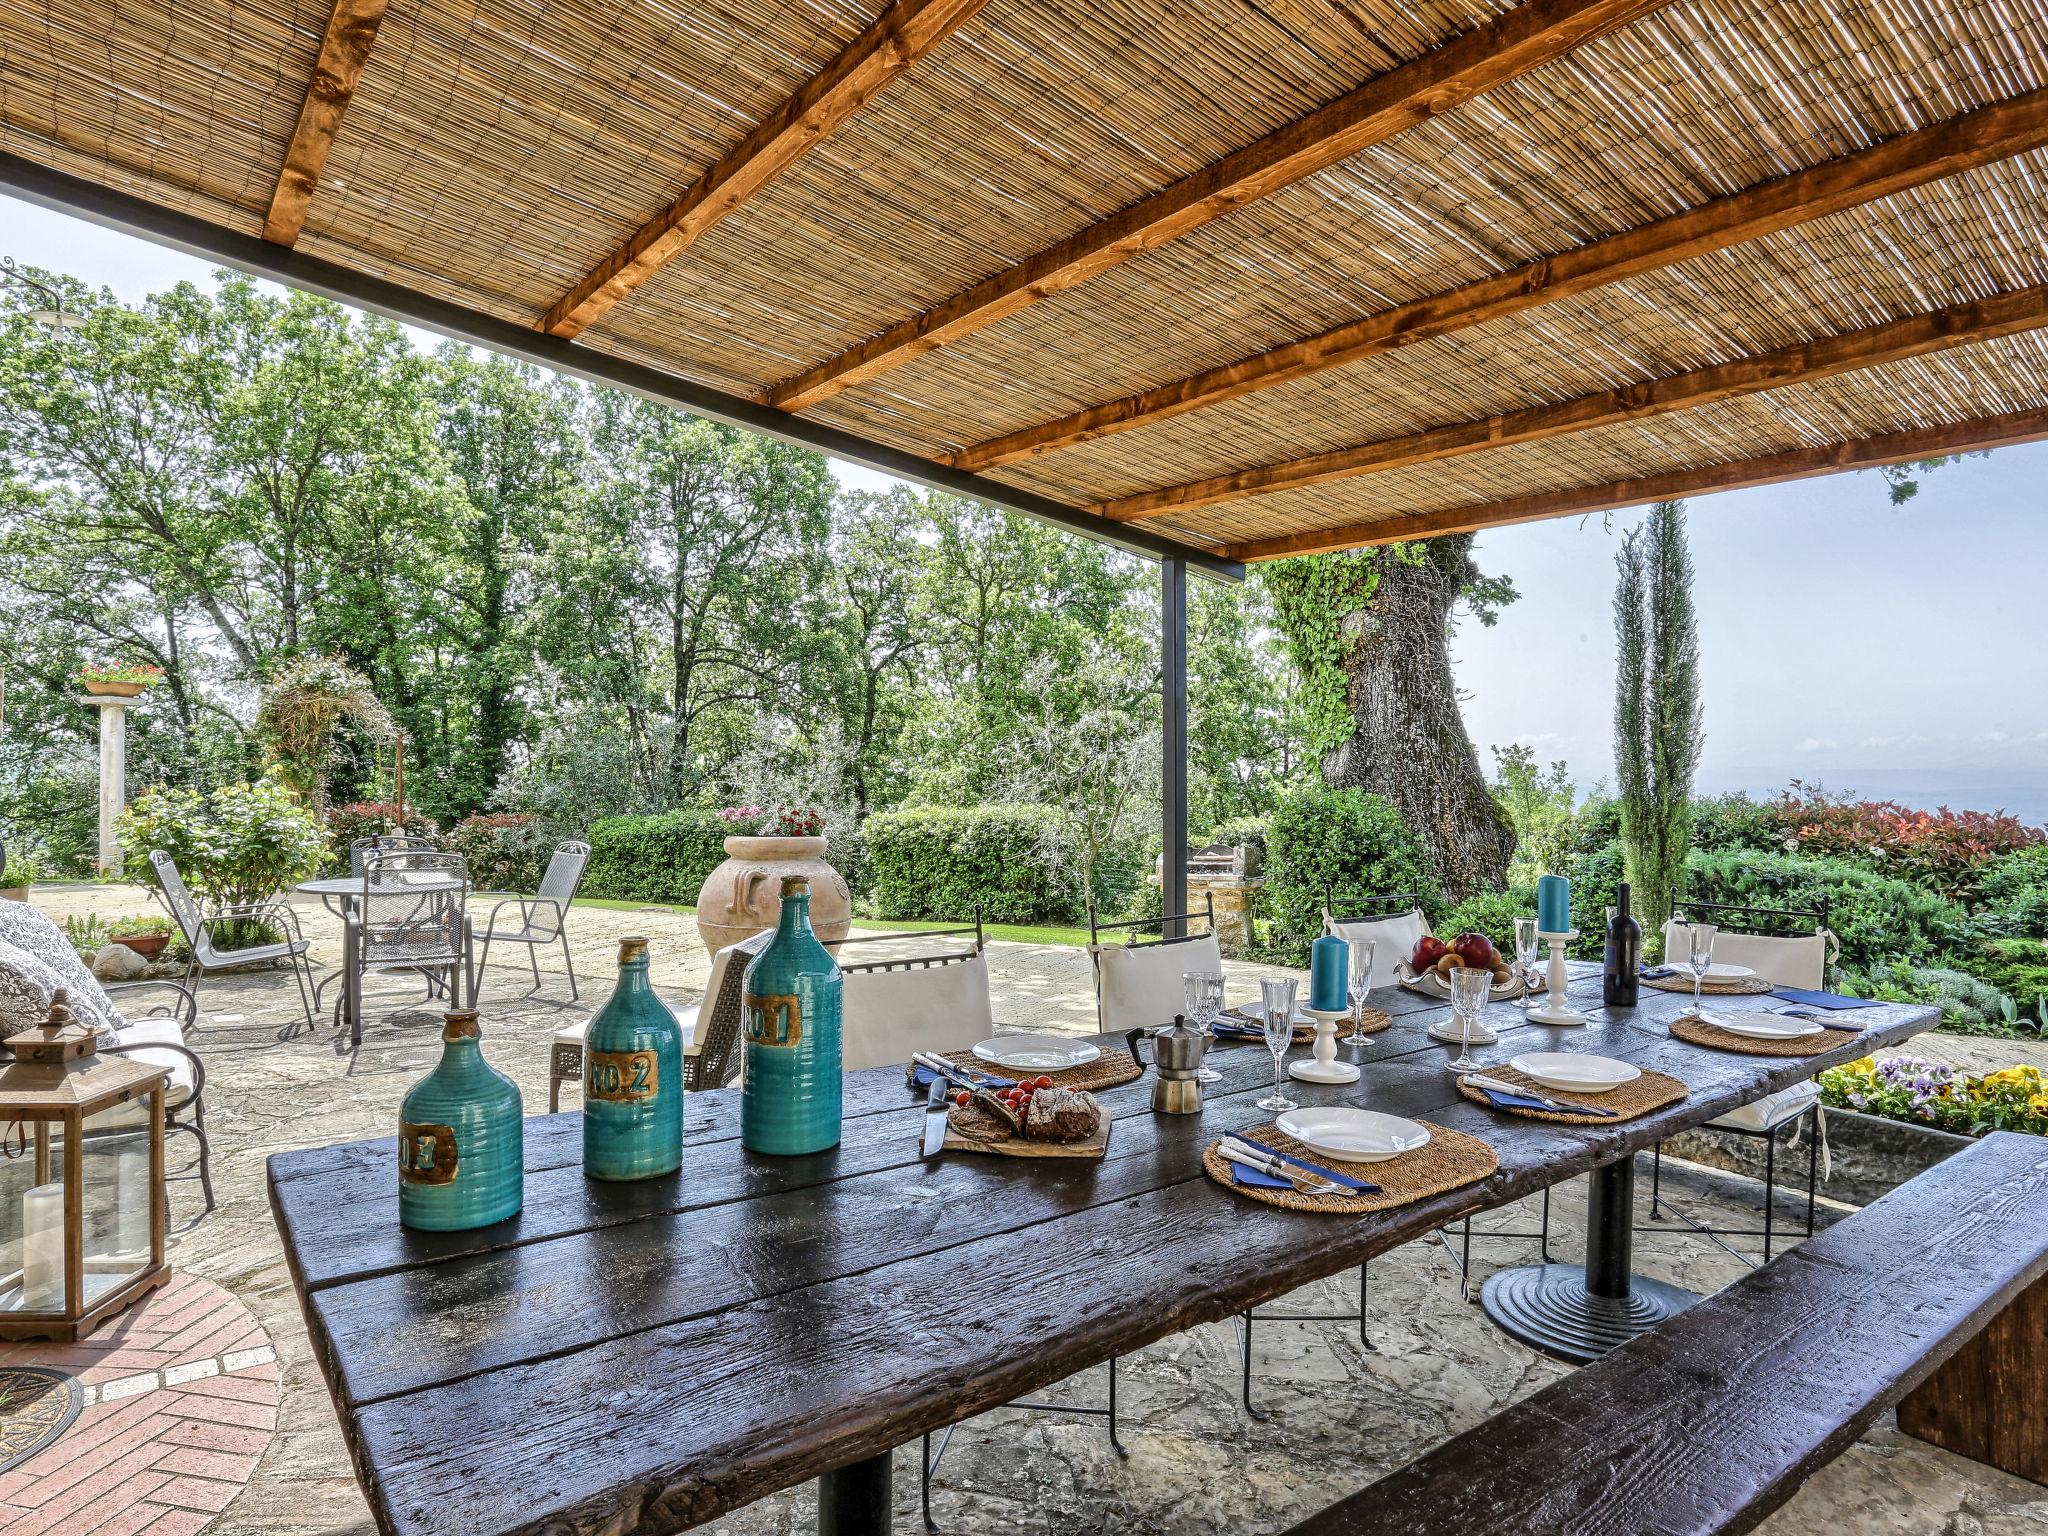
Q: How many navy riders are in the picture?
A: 0